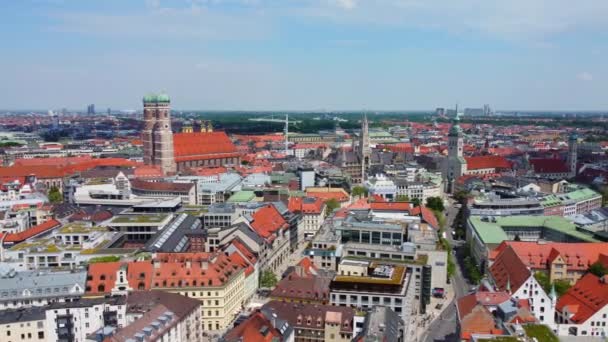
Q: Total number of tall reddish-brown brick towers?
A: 2